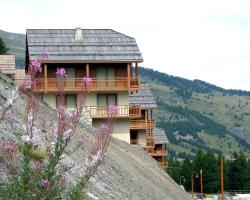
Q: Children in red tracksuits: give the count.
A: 0